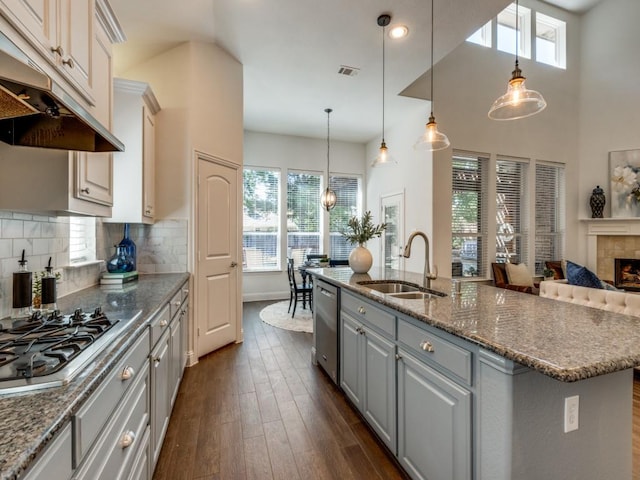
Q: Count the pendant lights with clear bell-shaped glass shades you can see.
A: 3